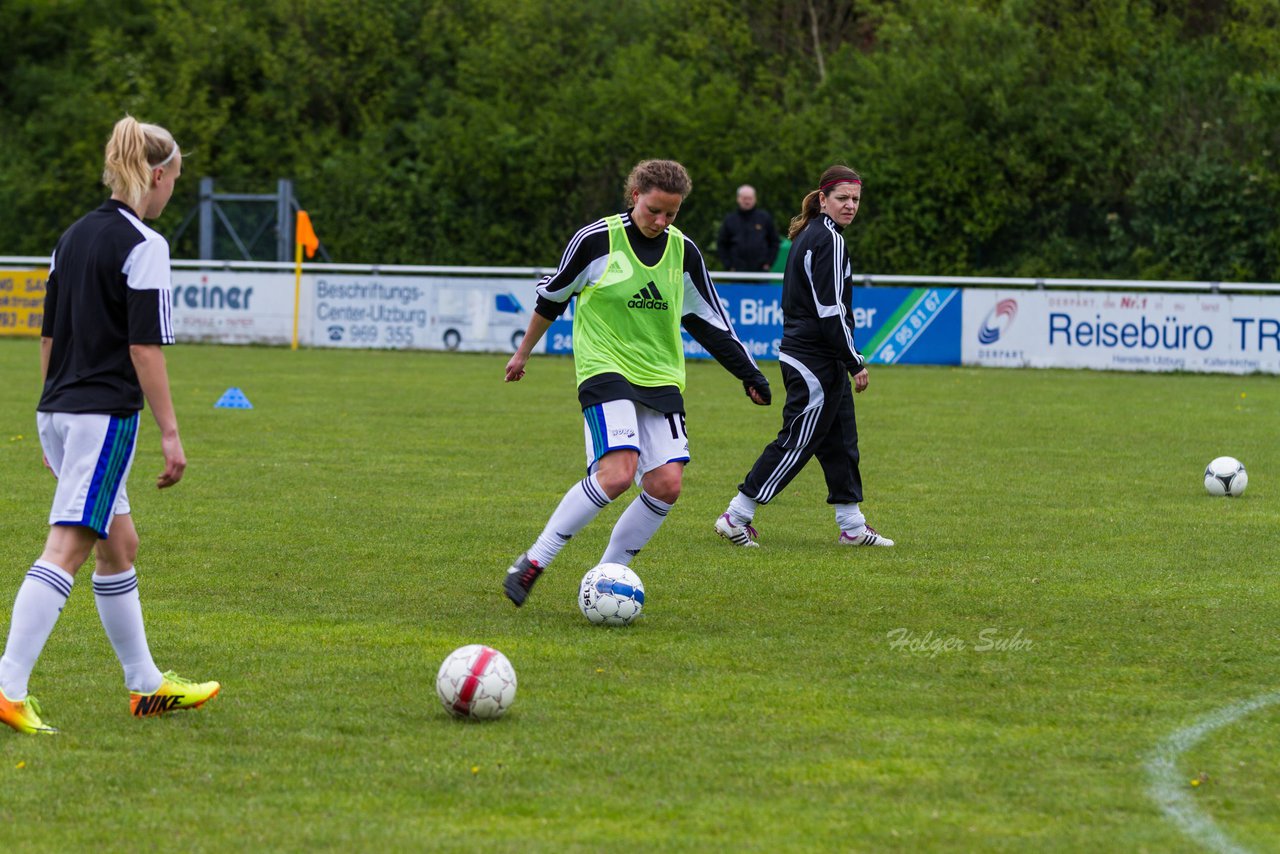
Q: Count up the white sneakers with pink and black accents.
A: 2